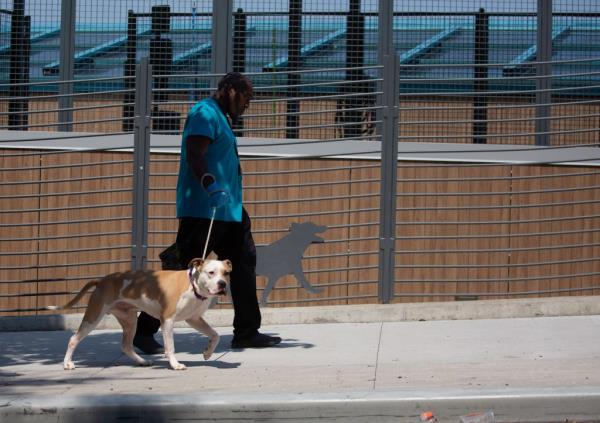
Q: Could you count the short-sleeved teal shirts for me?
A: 1